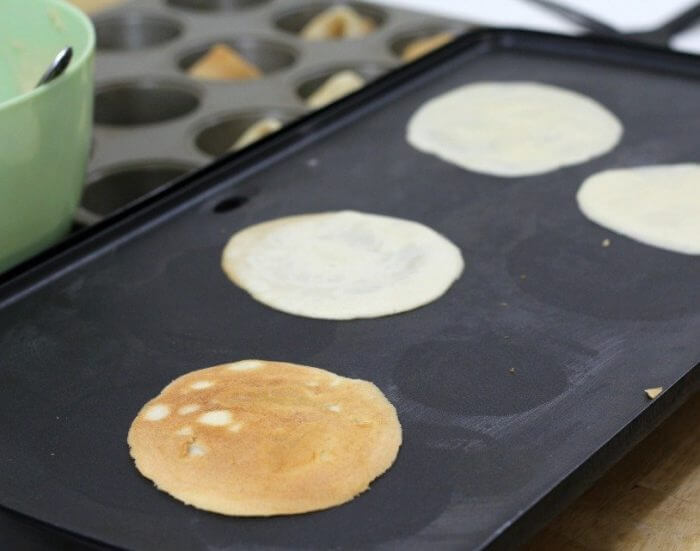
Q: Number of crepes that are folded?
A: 5